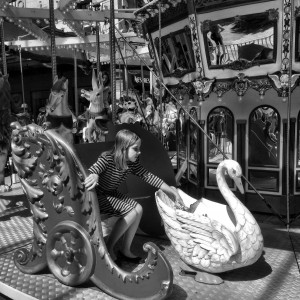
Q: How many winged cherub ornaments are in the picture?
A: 2